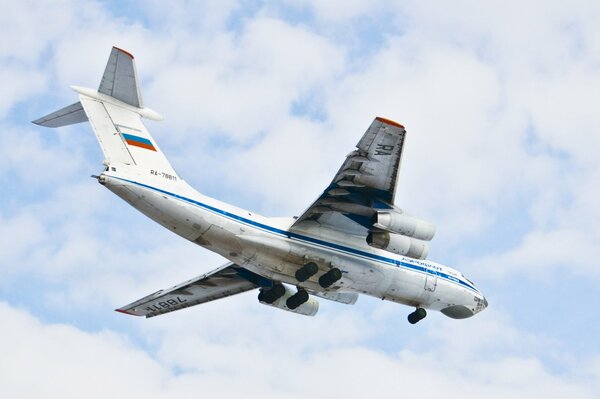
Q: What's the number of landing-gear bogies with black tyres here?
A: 5